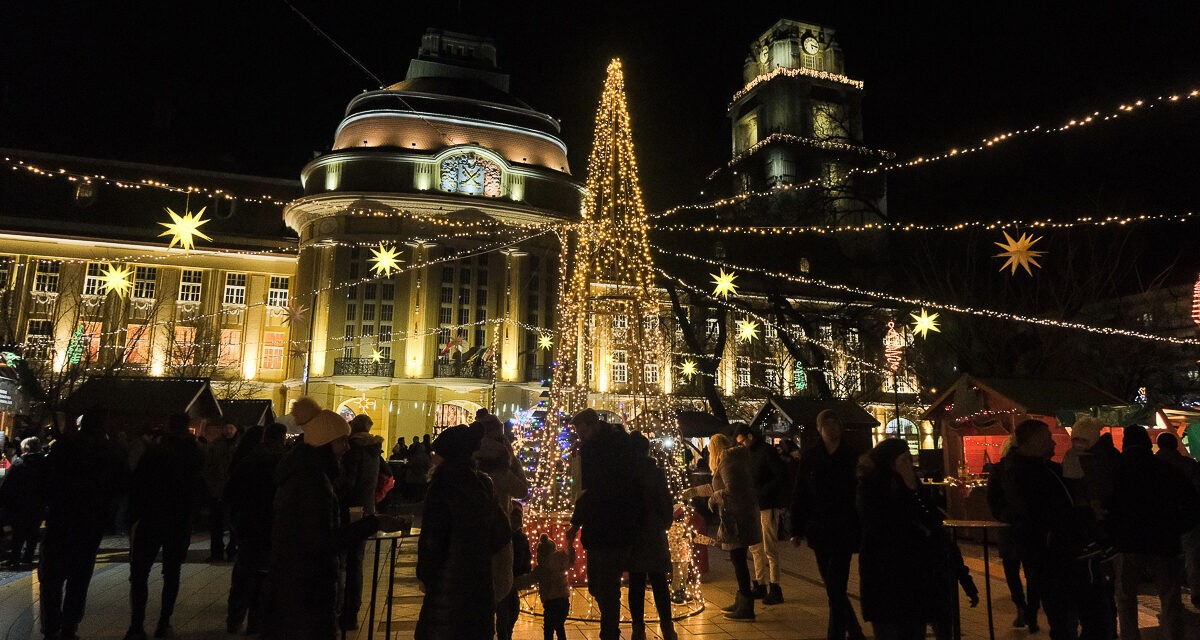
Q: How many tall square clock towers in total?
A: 1